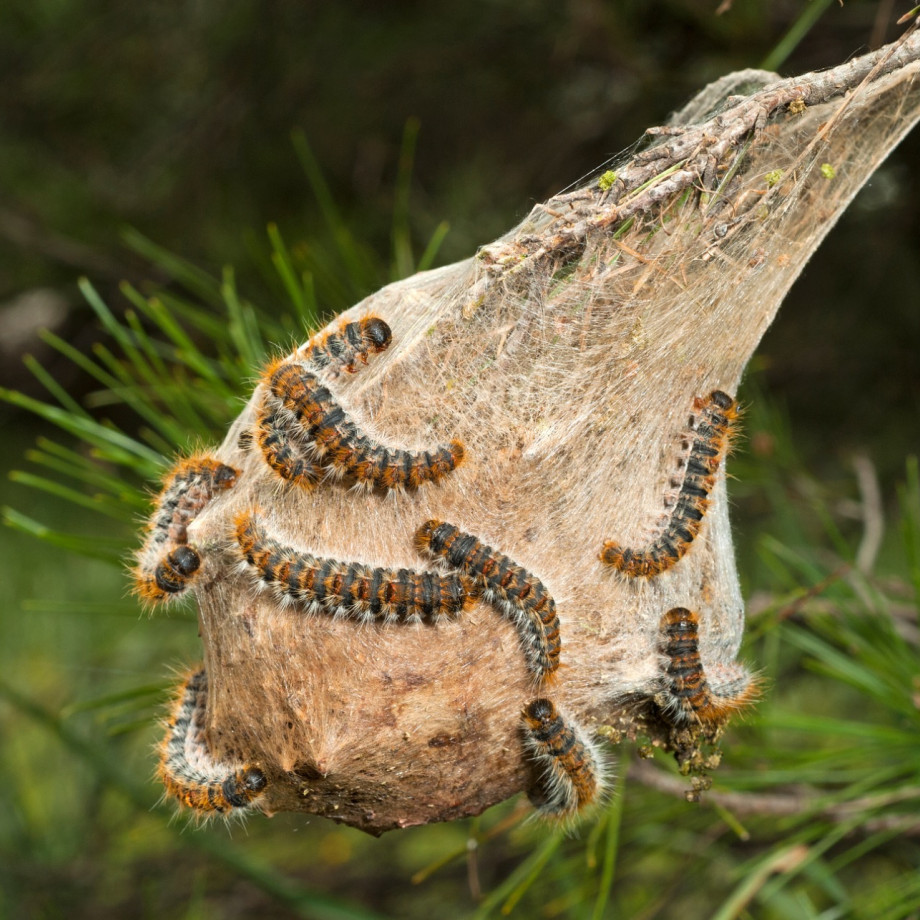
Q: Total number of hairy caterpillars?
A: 9